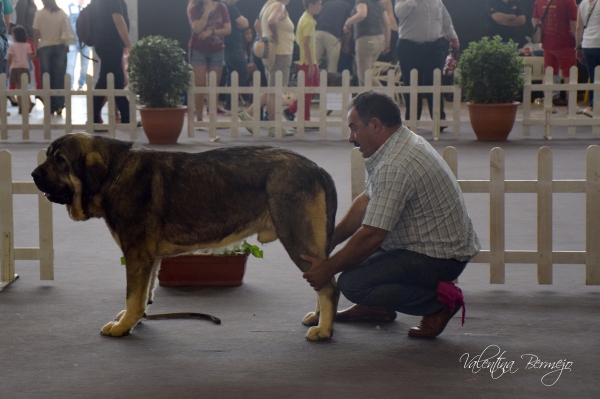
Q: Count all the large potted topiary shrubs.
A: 2